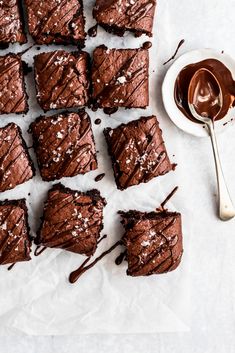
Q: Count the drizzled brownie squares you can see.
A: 12